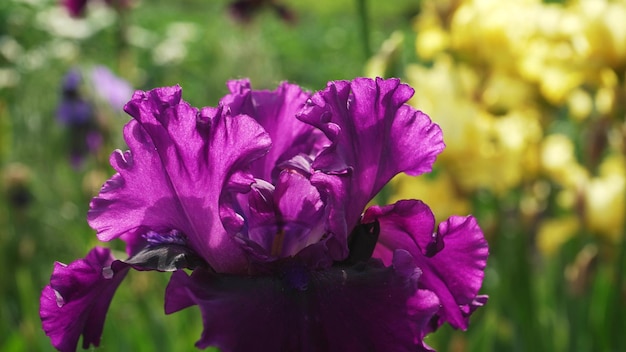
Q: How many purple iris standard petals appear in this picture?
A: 3